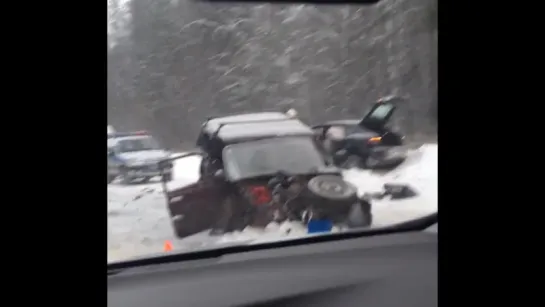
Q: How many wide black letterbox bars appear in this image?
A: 2